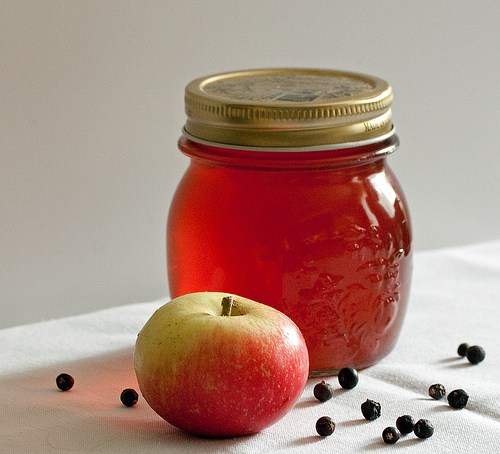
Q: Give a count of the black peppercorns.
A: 13